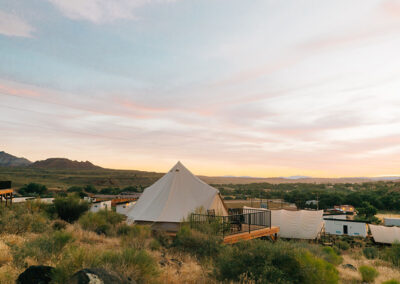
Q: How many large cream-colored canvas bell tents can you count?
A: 1